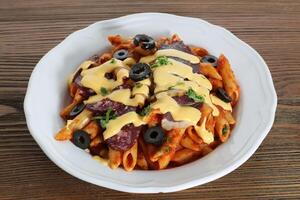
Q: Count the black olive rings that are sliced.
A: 8